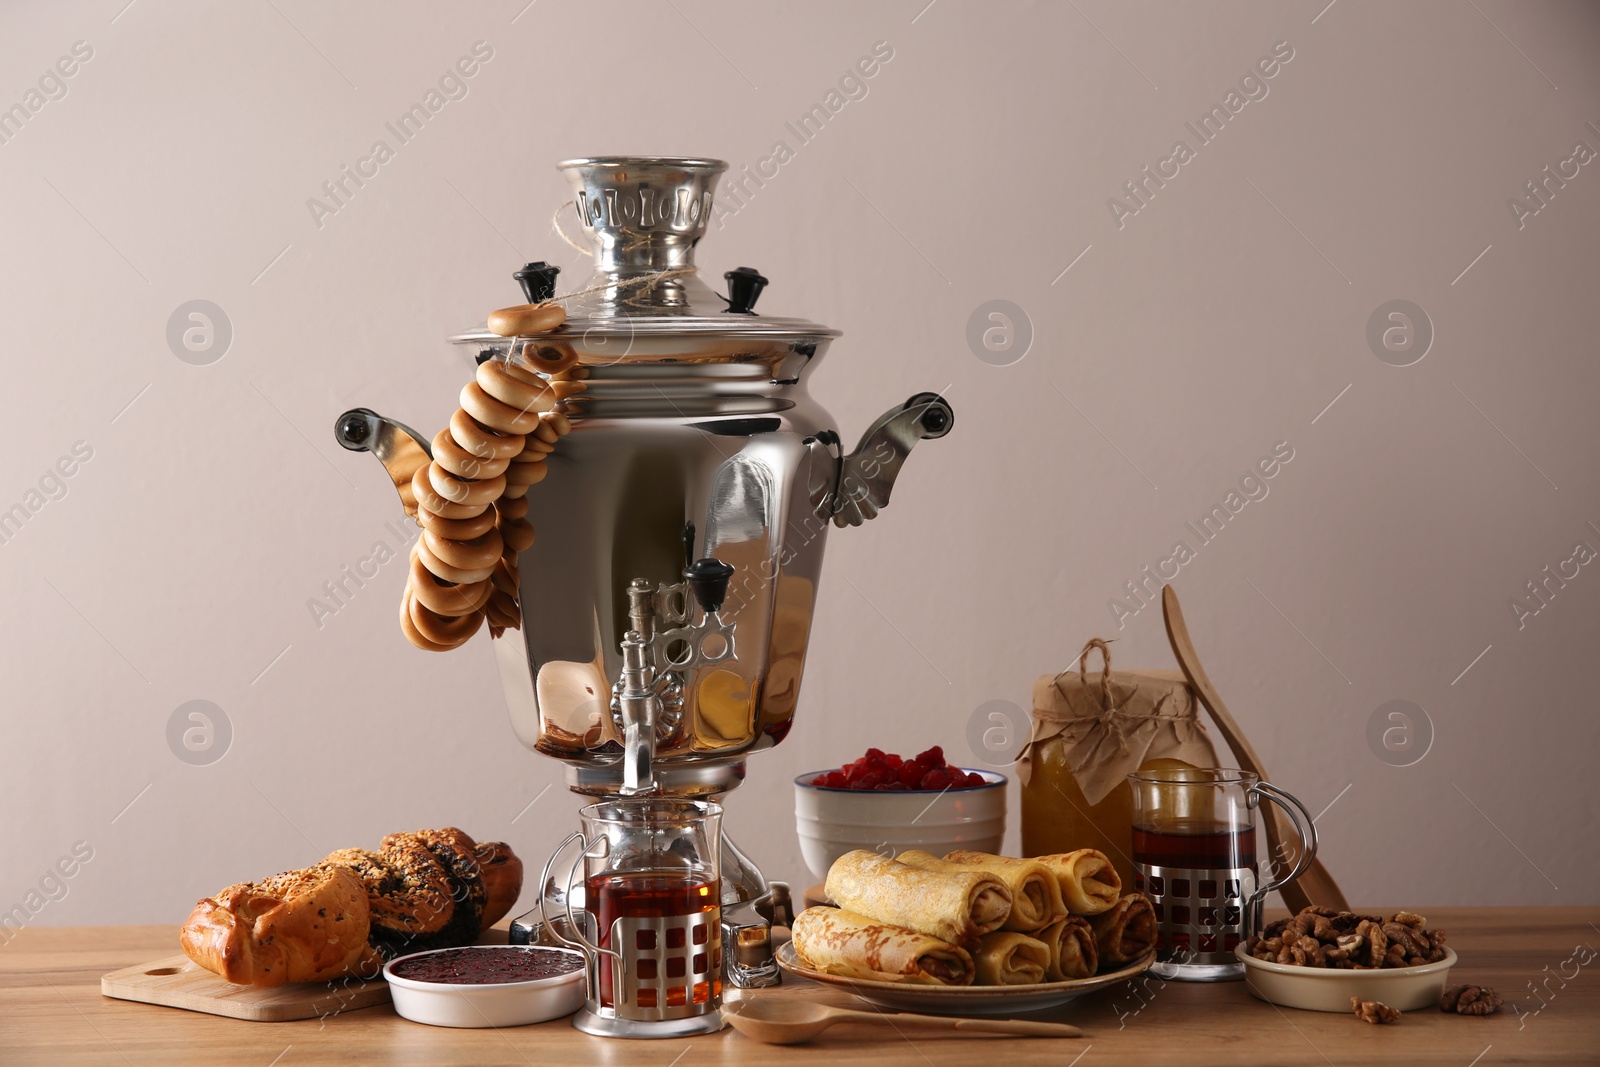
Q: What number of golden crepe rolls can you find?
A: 7